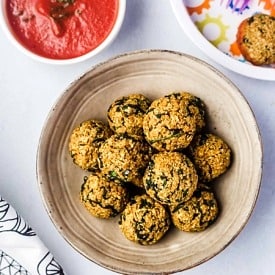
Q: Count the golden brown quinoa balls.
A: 10